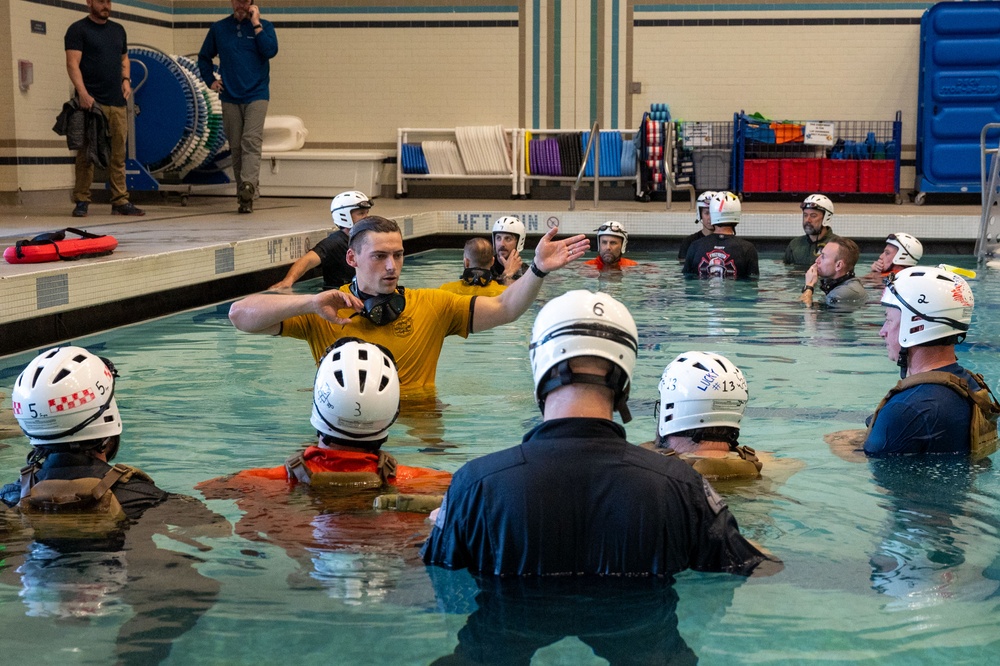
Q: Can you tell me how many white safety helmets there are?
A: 12